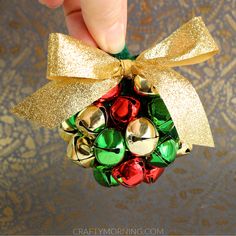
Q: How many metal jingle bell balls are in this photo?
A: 14